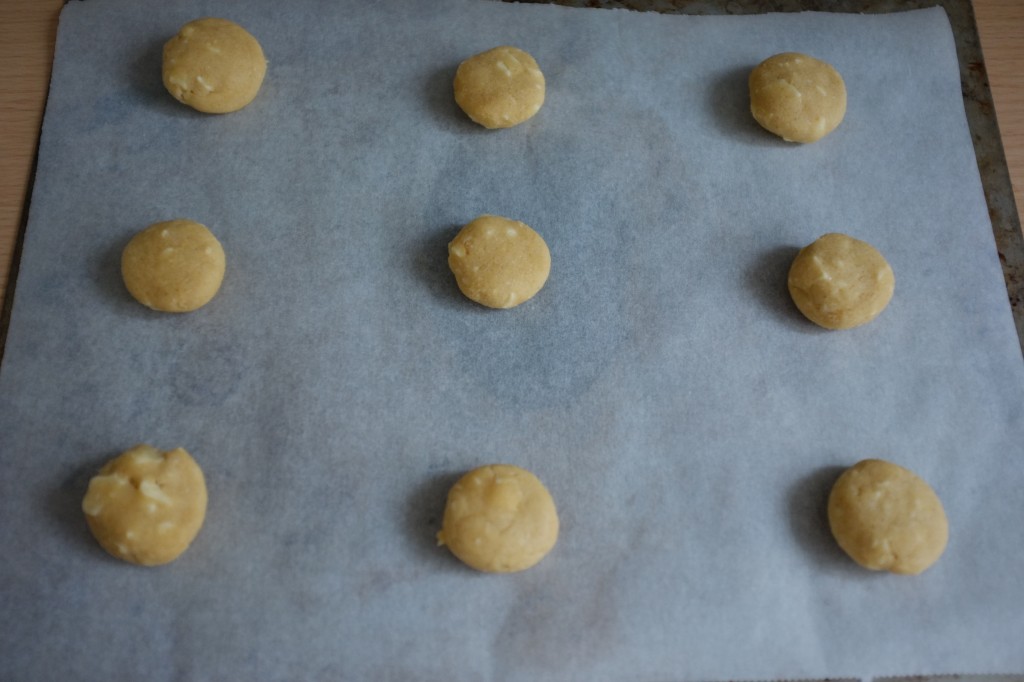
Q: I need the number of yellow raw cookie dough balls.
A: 9